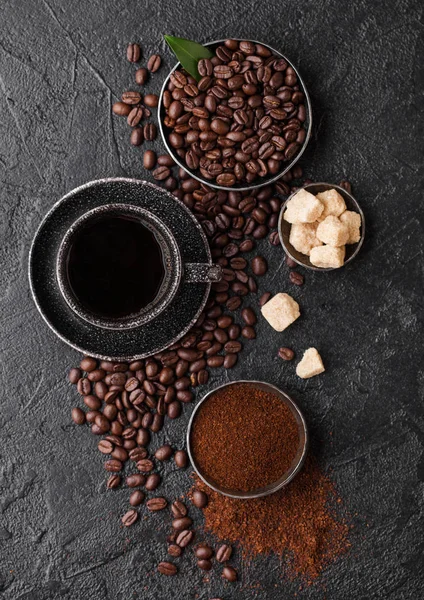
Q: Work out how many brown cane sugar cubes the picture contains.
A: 8